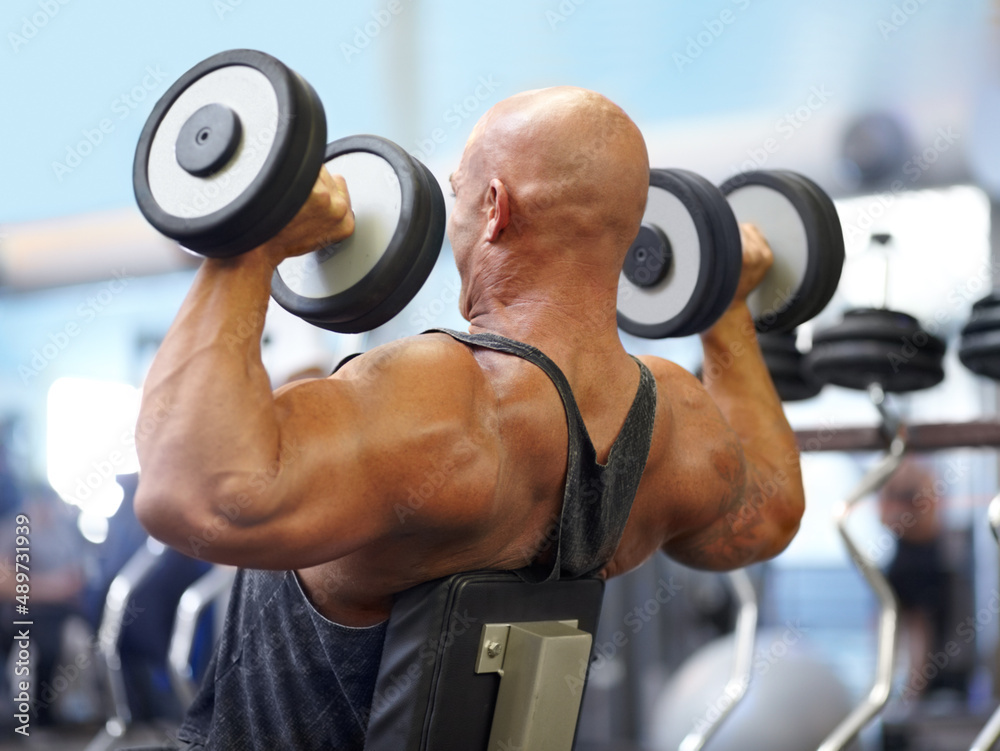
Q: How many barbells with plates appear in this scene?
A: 3